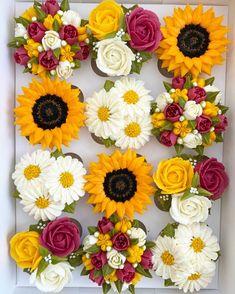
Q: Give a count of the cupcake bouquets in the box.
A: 12